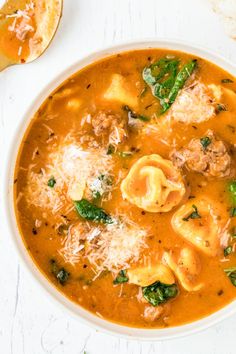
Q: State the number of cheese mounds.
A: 3